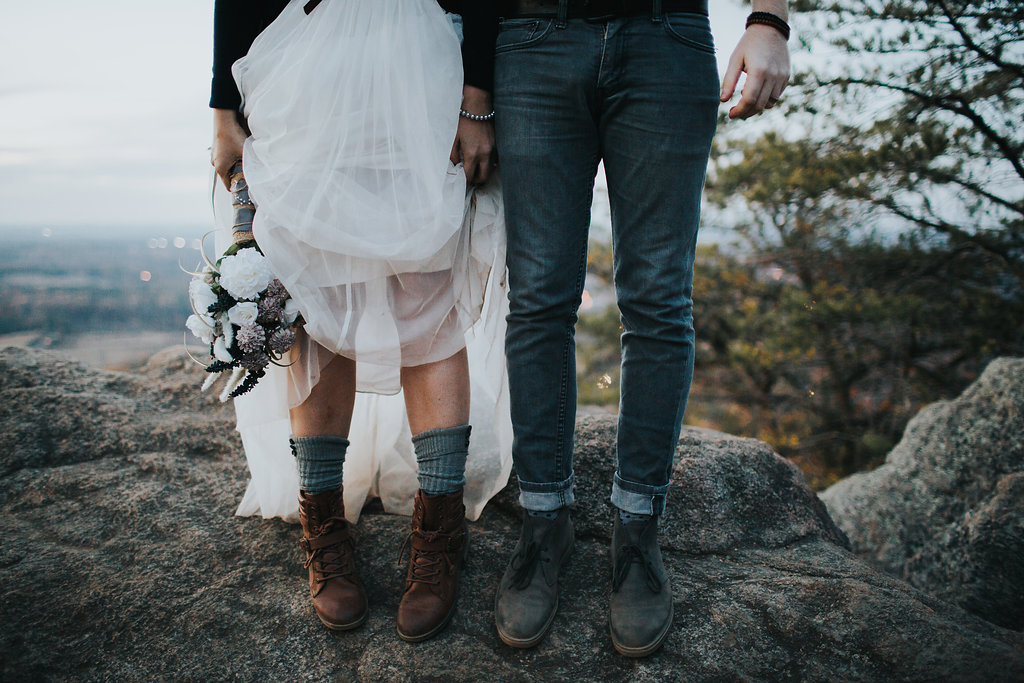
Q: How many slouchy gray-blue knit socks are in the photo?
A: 2